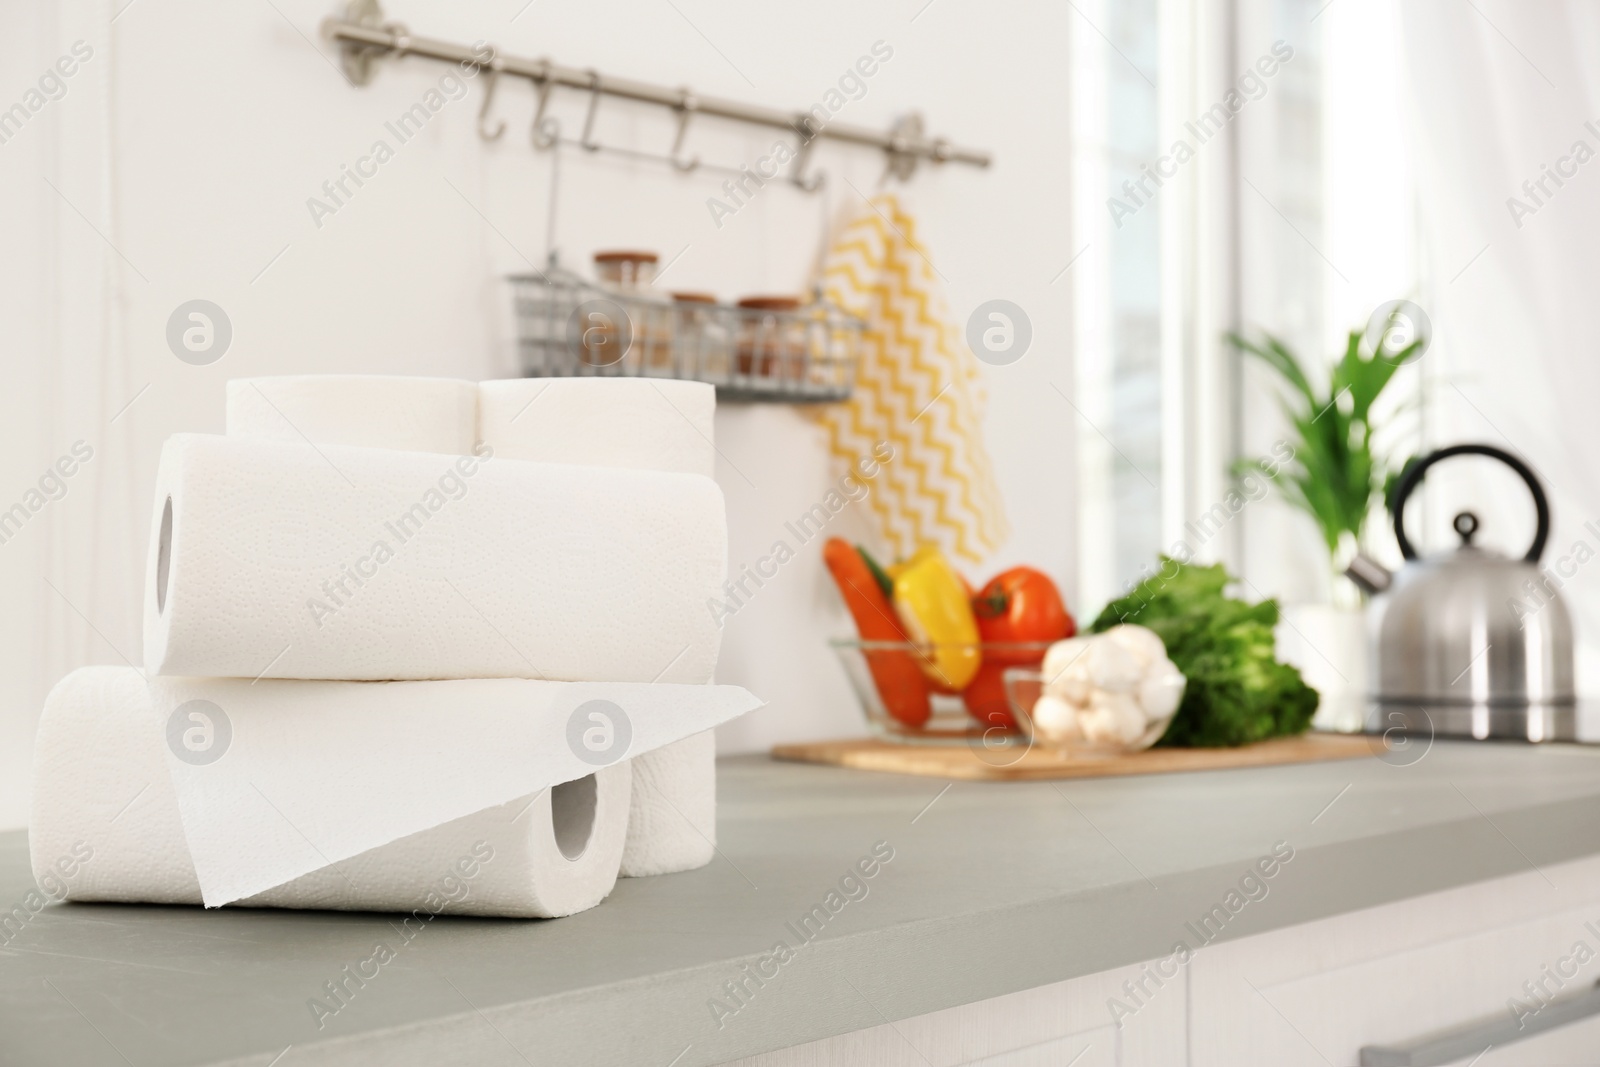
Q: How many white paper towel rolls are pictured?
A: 4